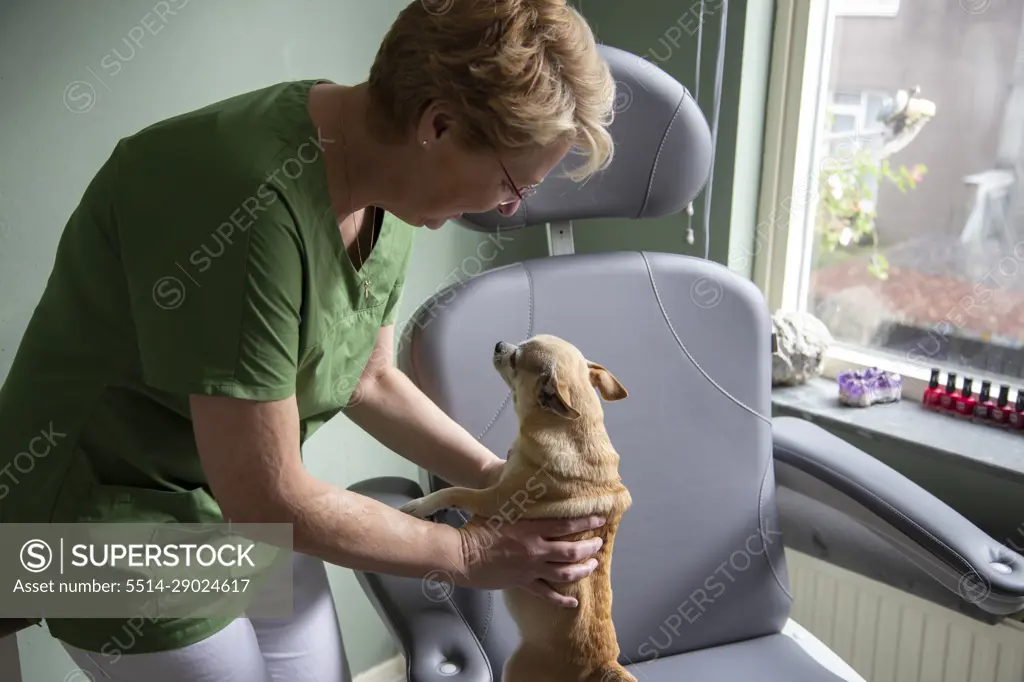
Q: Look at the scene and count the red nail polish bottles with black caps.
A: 6